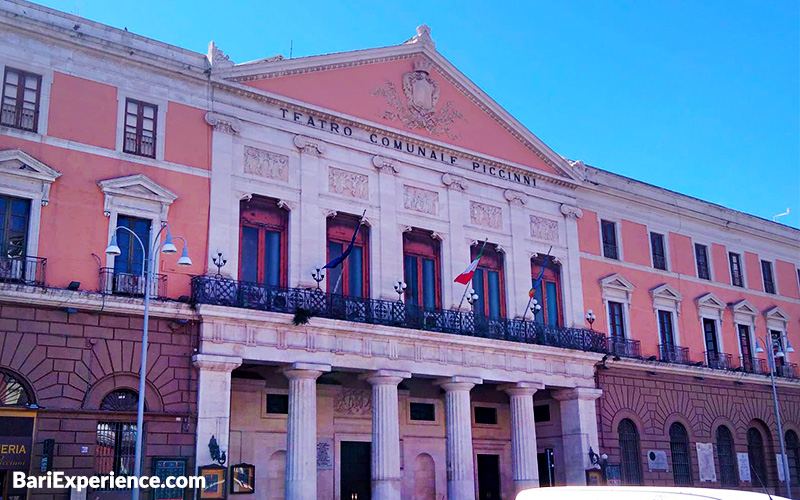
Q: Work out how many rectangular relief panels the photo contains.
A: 5